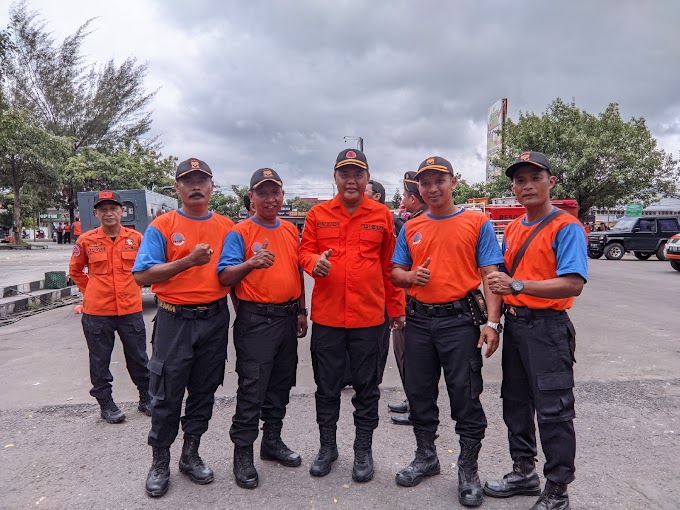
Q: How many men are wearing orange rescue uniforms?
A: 6